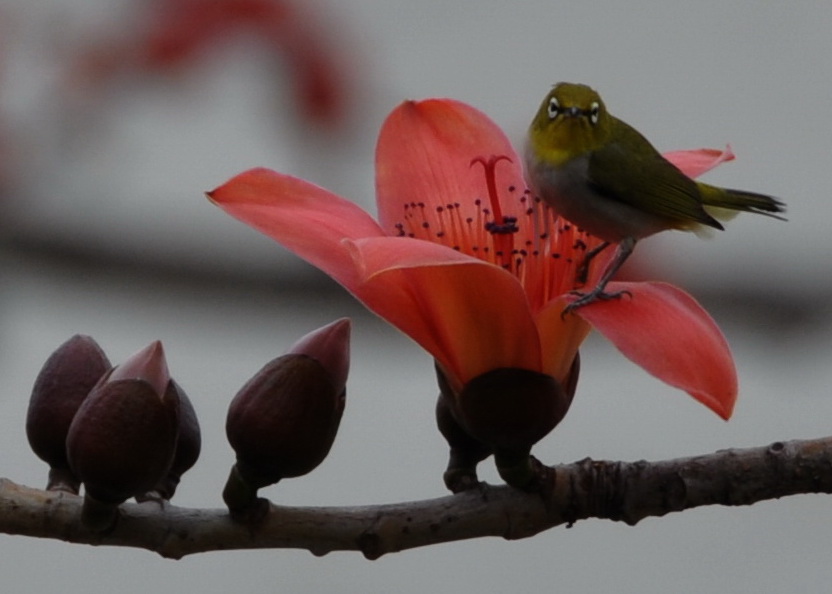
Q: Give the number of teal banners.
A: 0